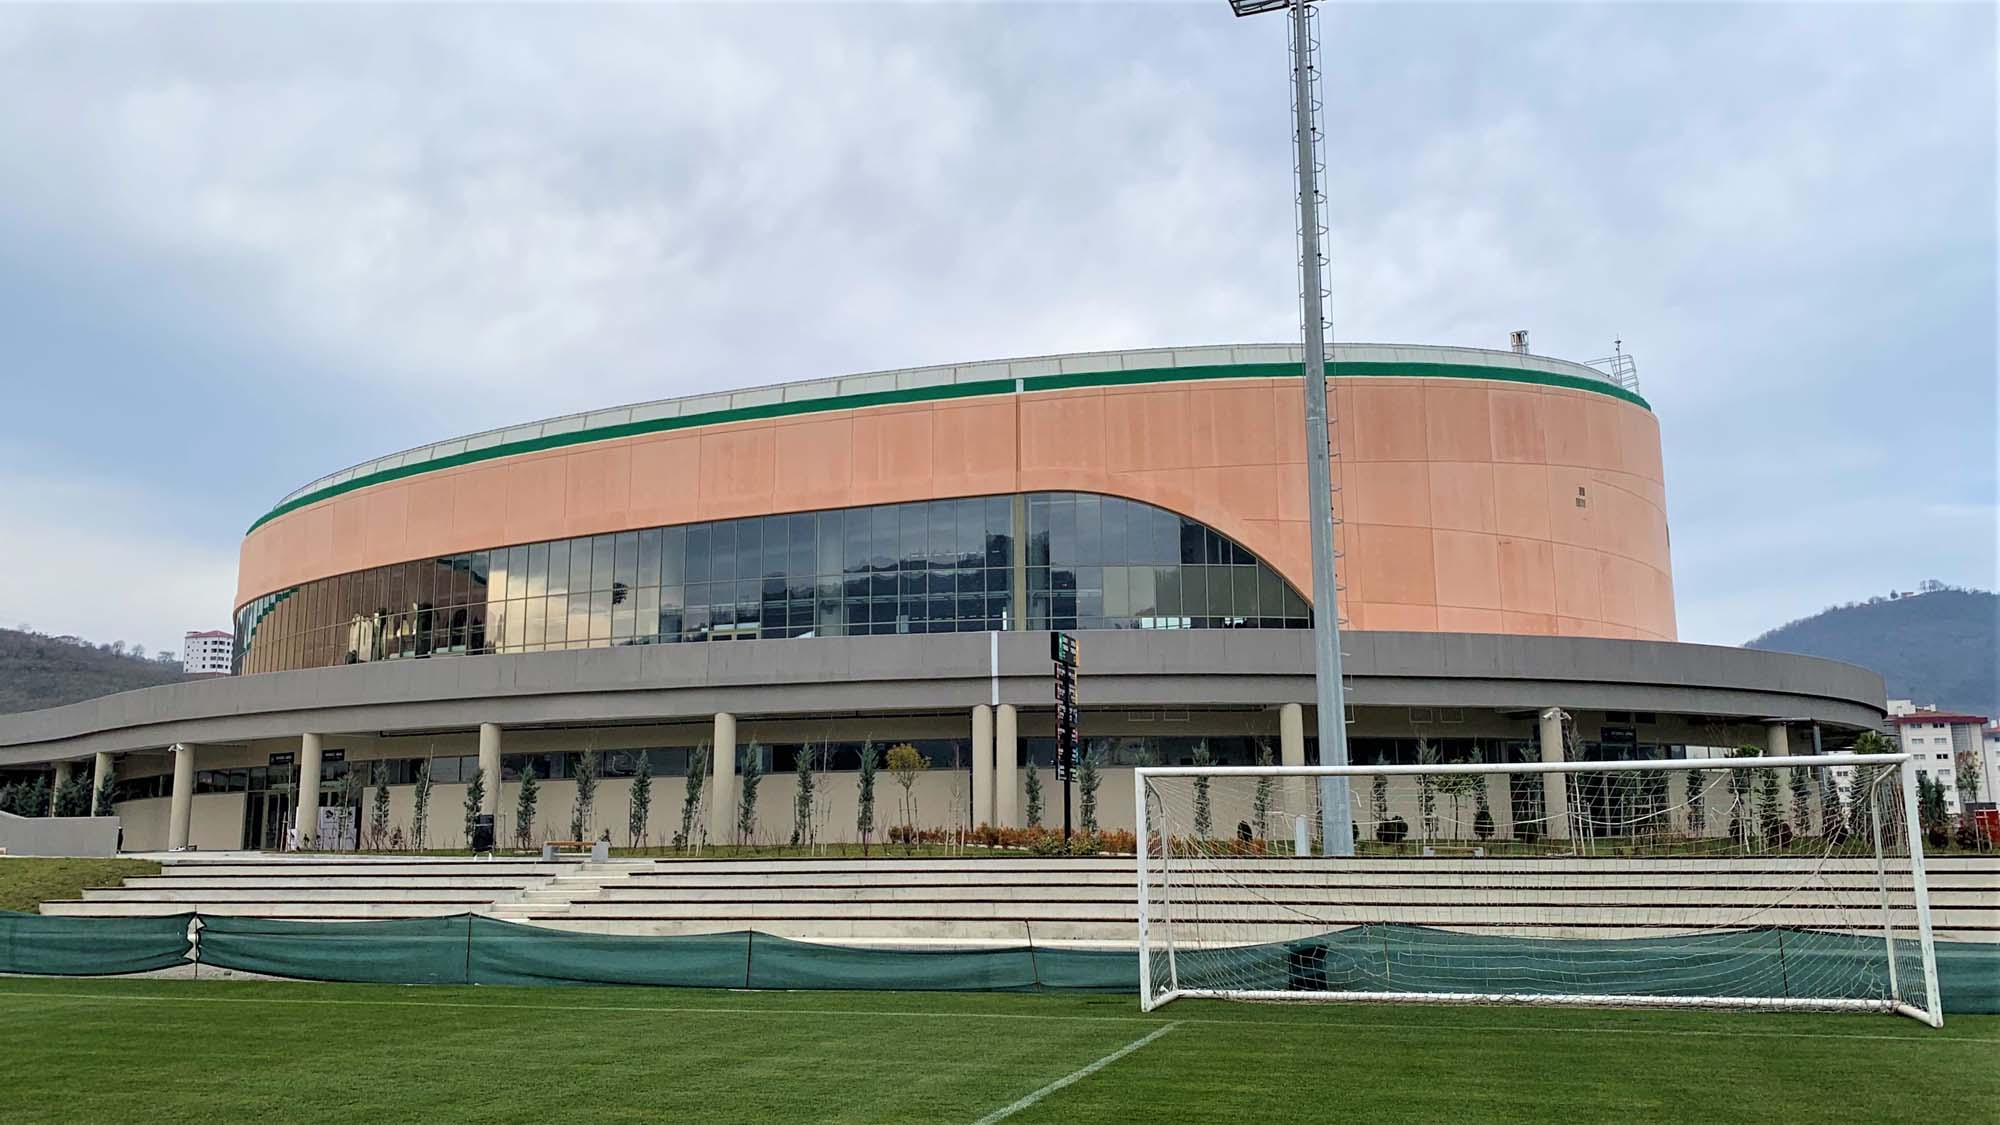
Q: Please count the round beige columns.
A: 11